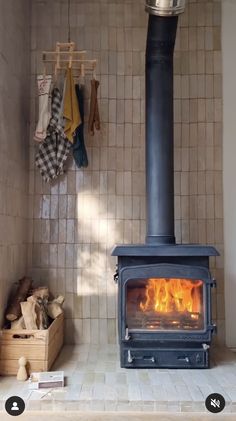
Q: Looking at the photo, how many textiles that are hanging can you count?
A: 5